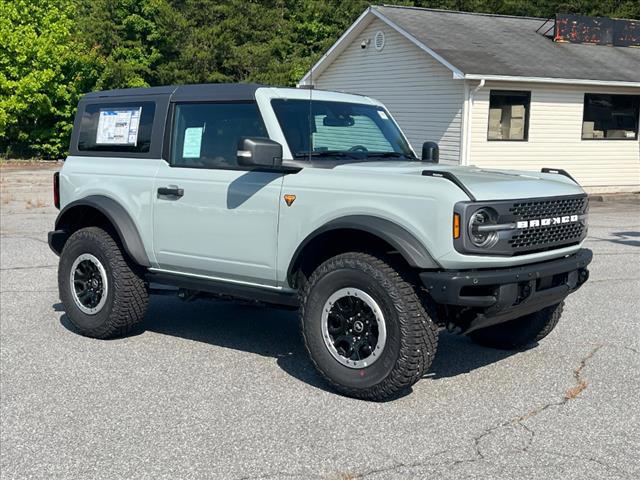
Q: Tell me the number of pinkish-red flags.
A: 0